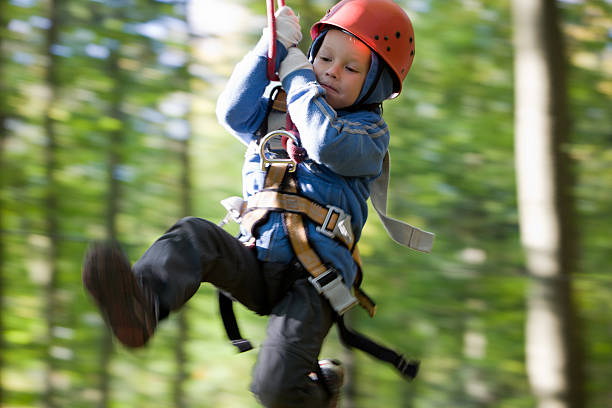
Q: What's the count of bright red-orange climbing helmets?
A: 1